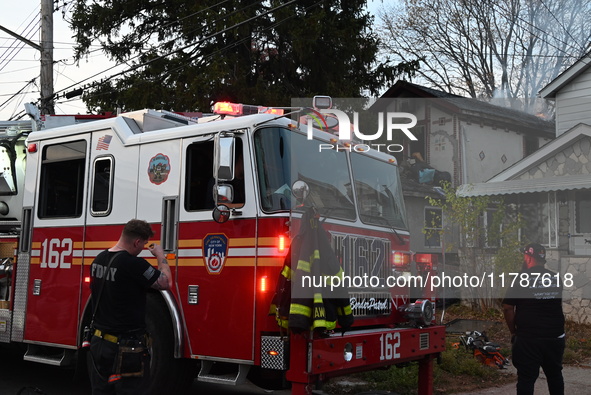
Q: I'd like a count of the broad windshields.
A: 2